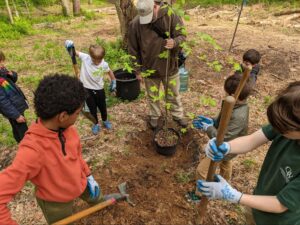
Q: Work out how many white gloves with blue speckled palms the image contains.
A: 6